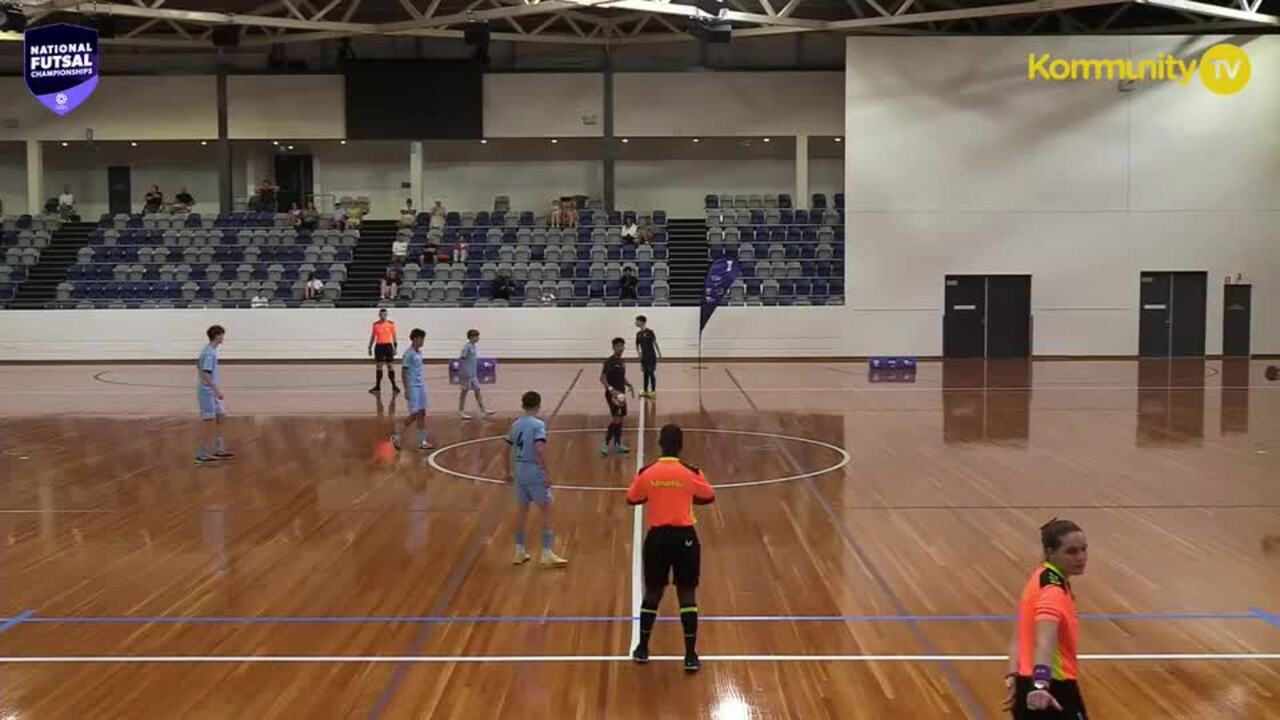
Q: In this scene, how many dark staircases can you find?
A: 3